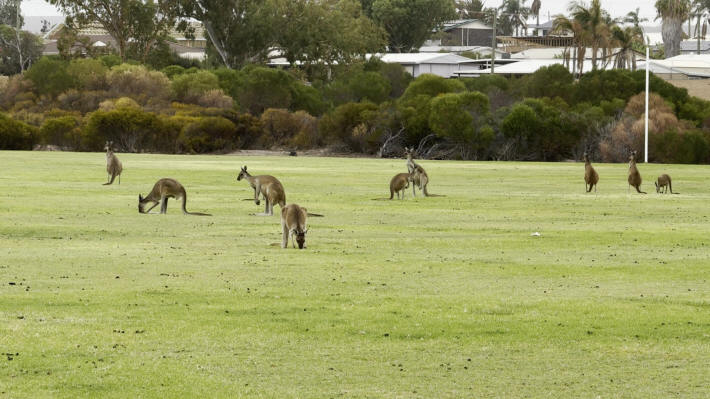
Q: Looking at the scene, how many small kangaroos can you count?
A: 2